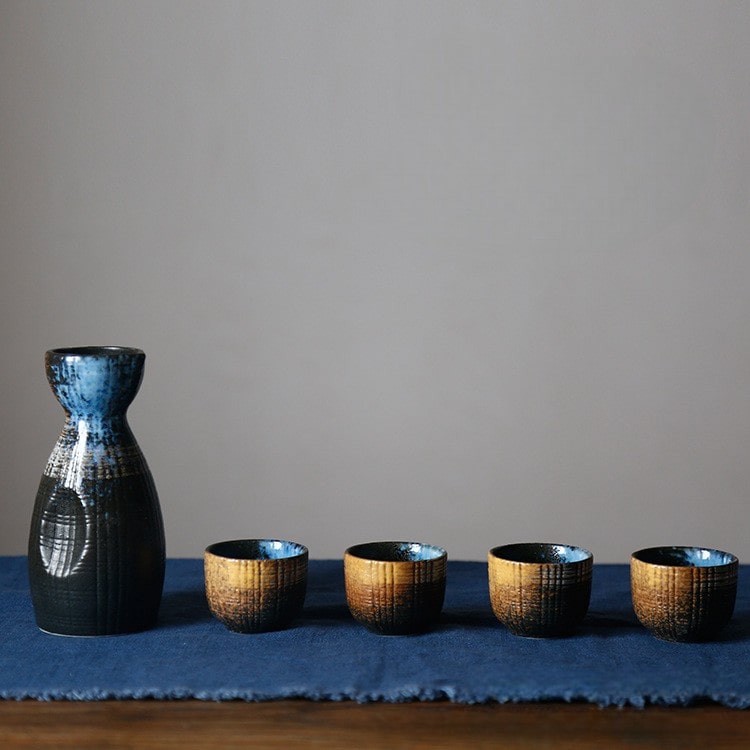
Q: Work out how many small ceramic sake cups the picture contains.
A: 4